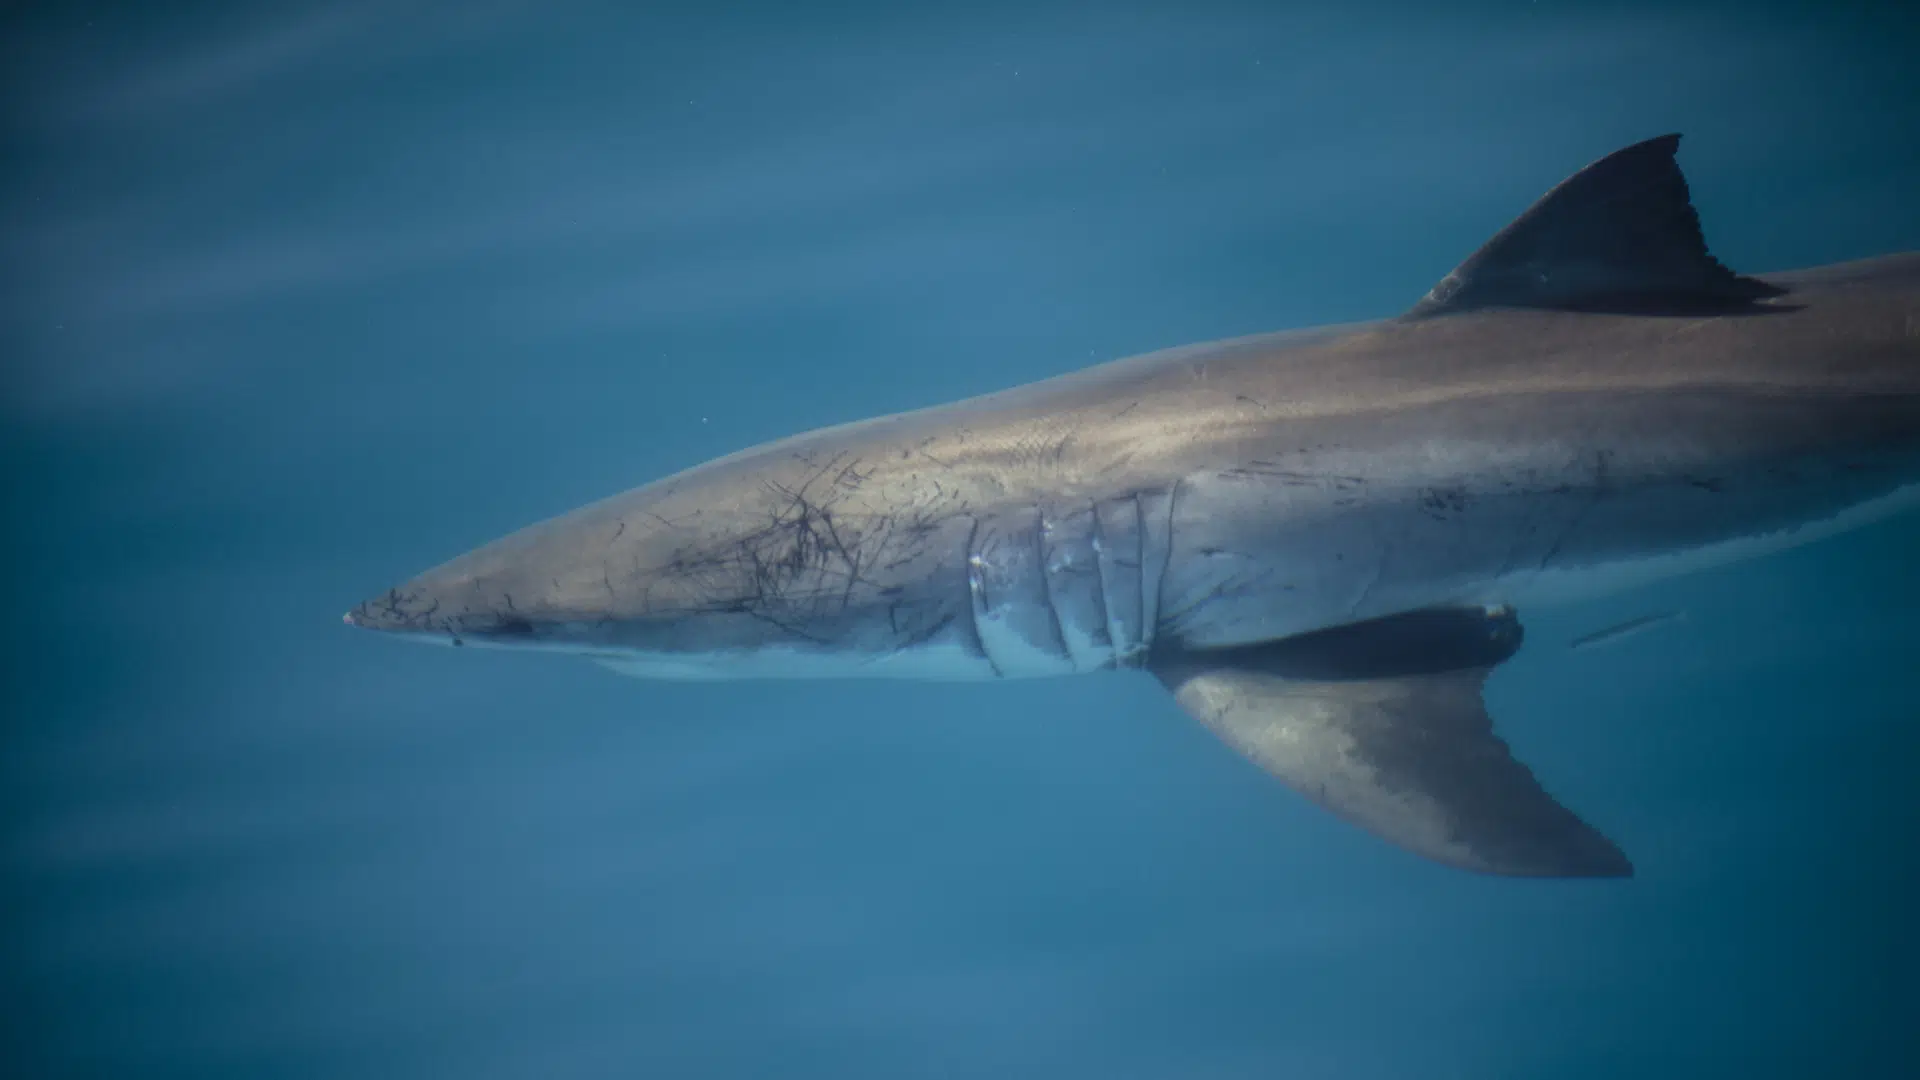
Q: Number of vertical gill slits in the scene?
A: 5